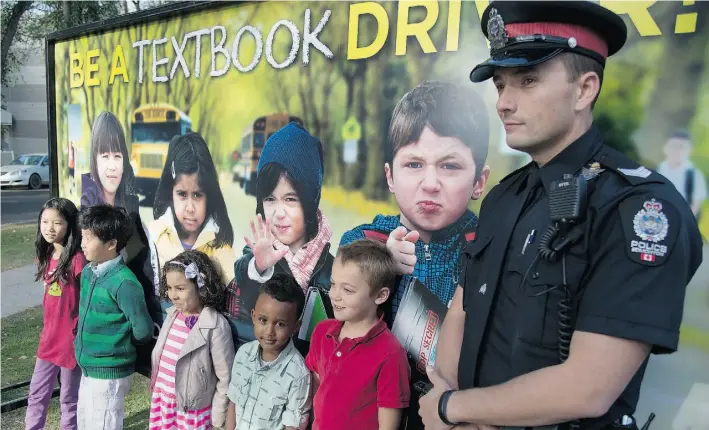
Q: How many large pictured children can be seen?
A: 4